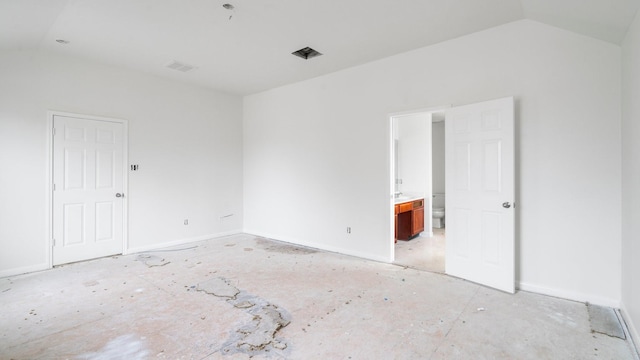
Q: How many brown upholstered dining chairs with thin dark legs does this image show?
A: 0